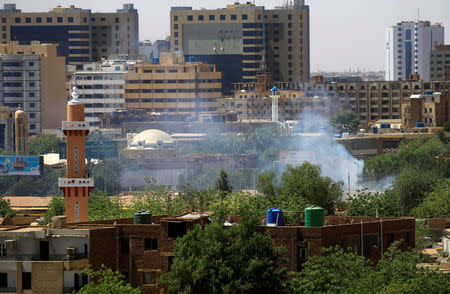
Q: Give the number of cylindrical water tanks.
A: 3